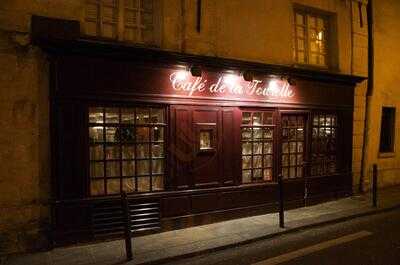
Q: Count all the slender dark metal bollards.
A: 3